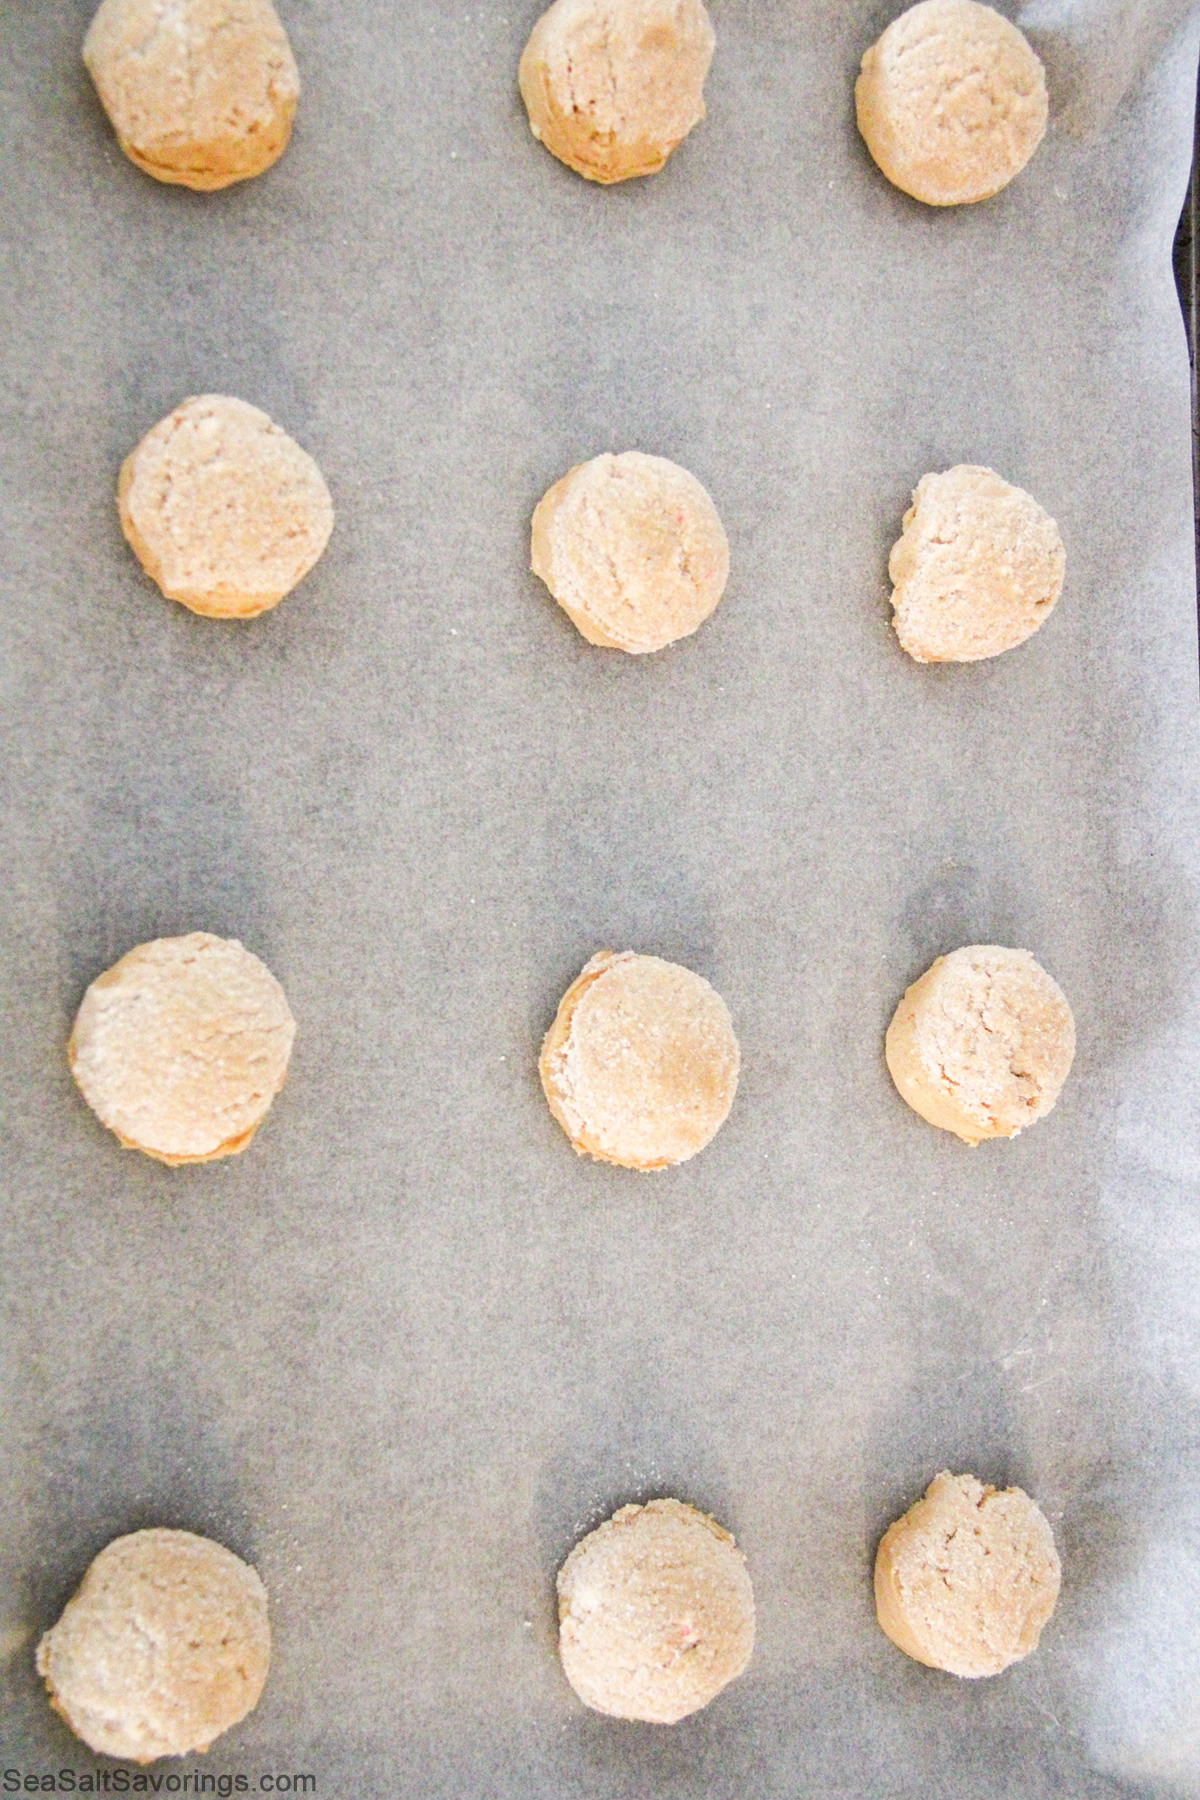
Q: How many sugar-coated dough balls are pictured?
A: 12